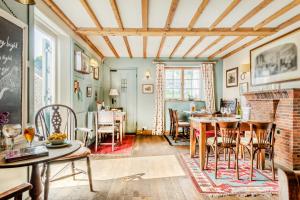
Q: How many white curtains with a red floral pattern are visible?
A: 2